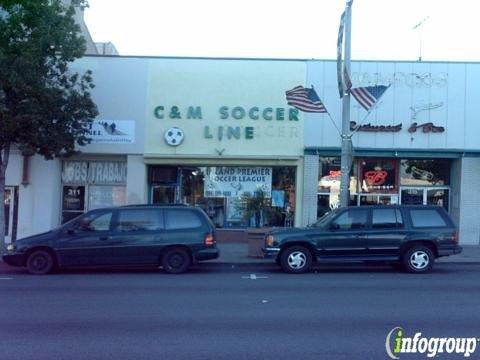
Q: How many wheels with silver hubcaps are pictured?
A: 2